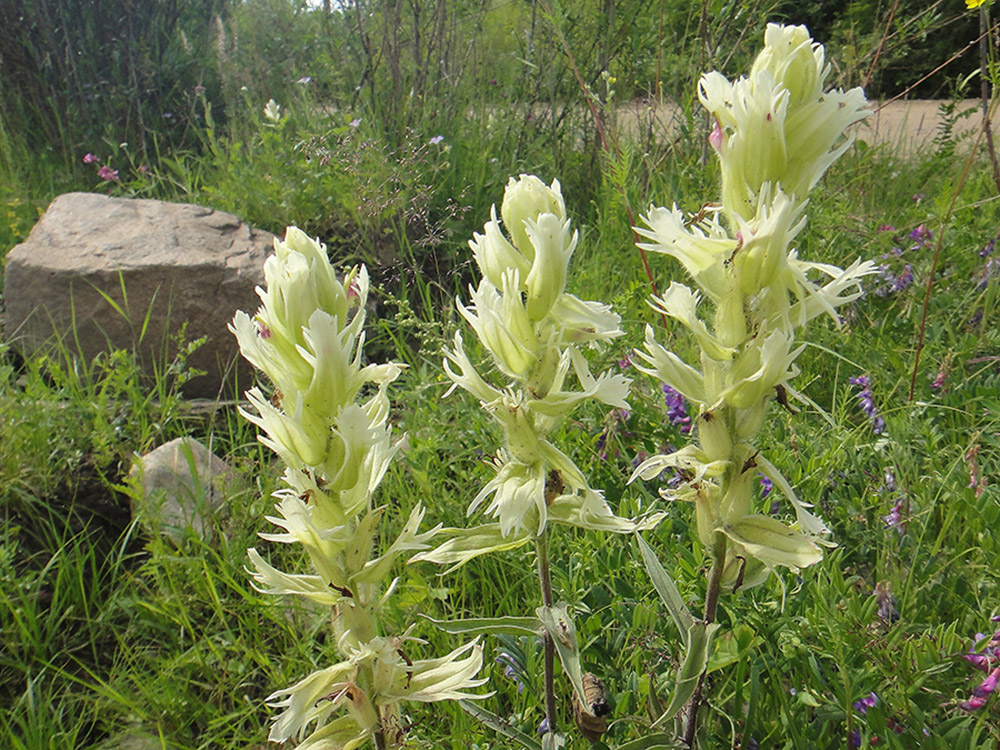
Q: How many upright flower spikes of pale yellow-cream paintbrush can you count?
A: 3